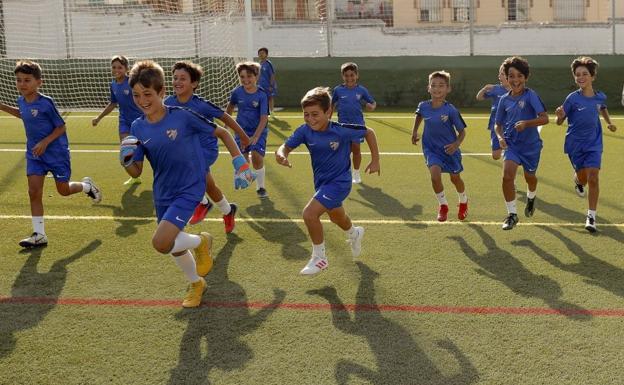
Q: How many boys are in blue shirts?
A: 12